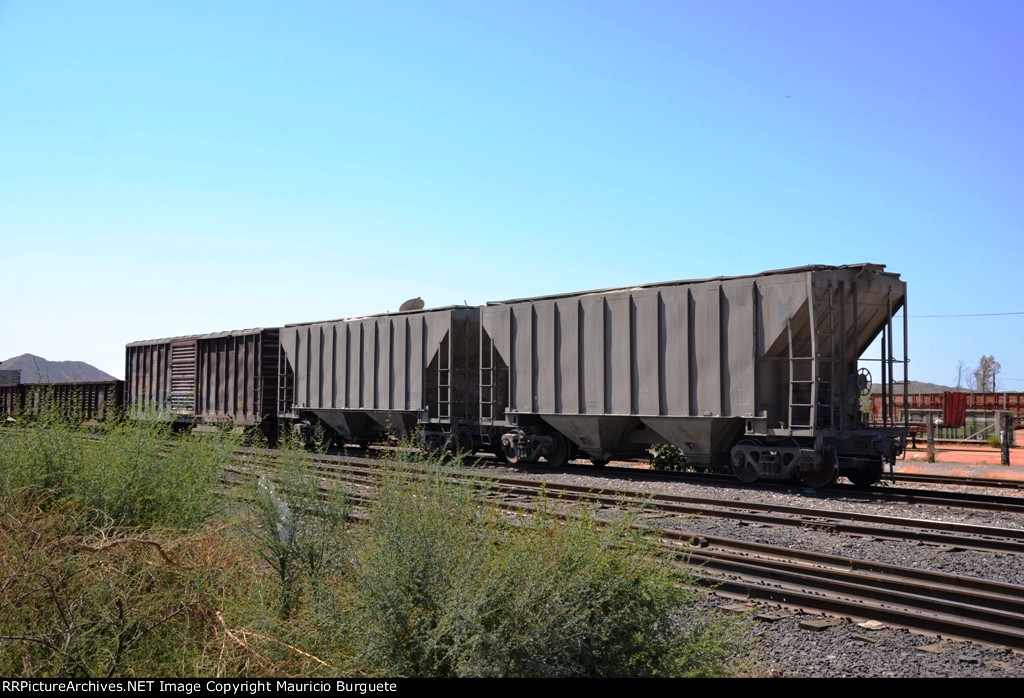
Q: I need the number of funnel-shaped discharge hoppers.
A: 4